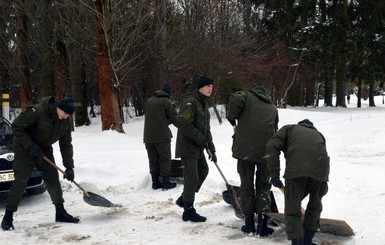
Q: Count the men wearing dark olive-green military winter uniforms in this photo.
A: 5